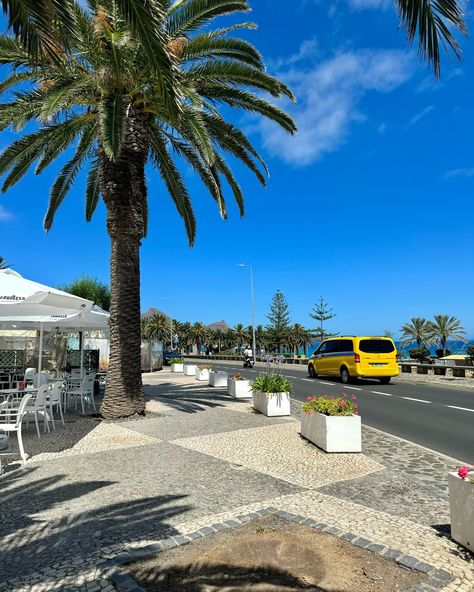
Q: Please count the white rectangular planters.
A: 8